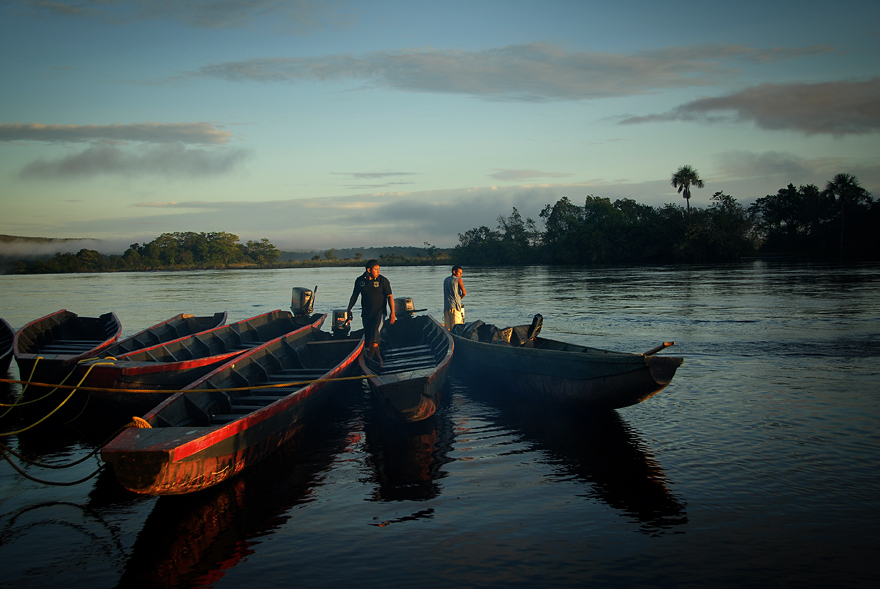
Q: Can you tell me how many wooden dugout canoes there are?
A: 7